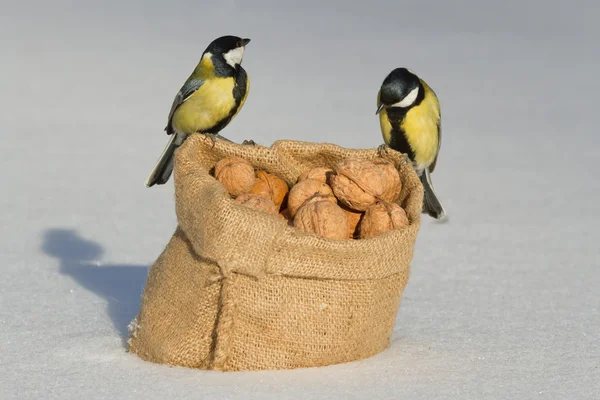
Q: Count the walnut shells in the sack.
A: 9